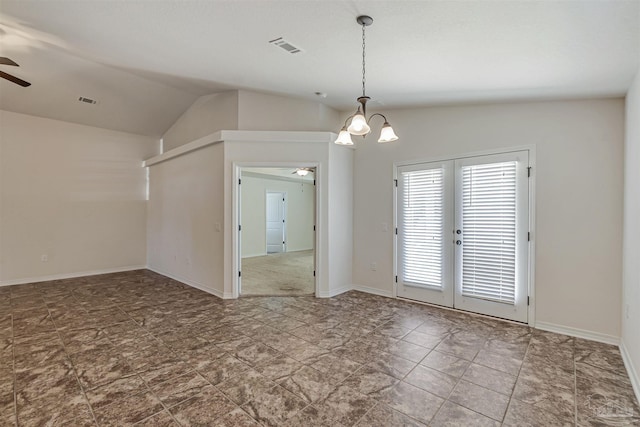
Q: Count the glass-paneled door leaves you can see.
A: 2